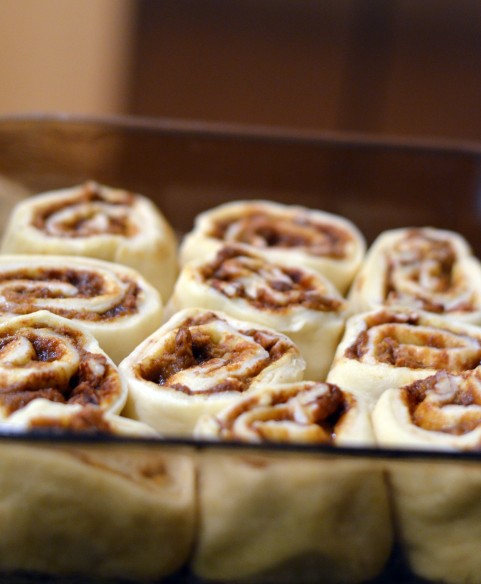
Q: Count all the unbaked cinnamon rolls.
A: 11